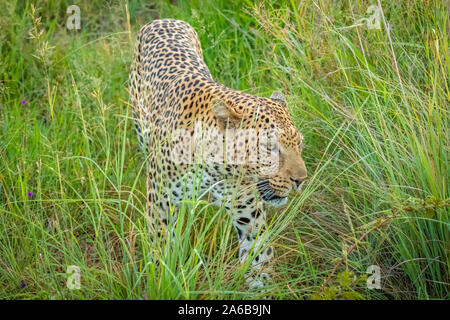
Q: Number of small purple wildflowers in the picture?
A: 3